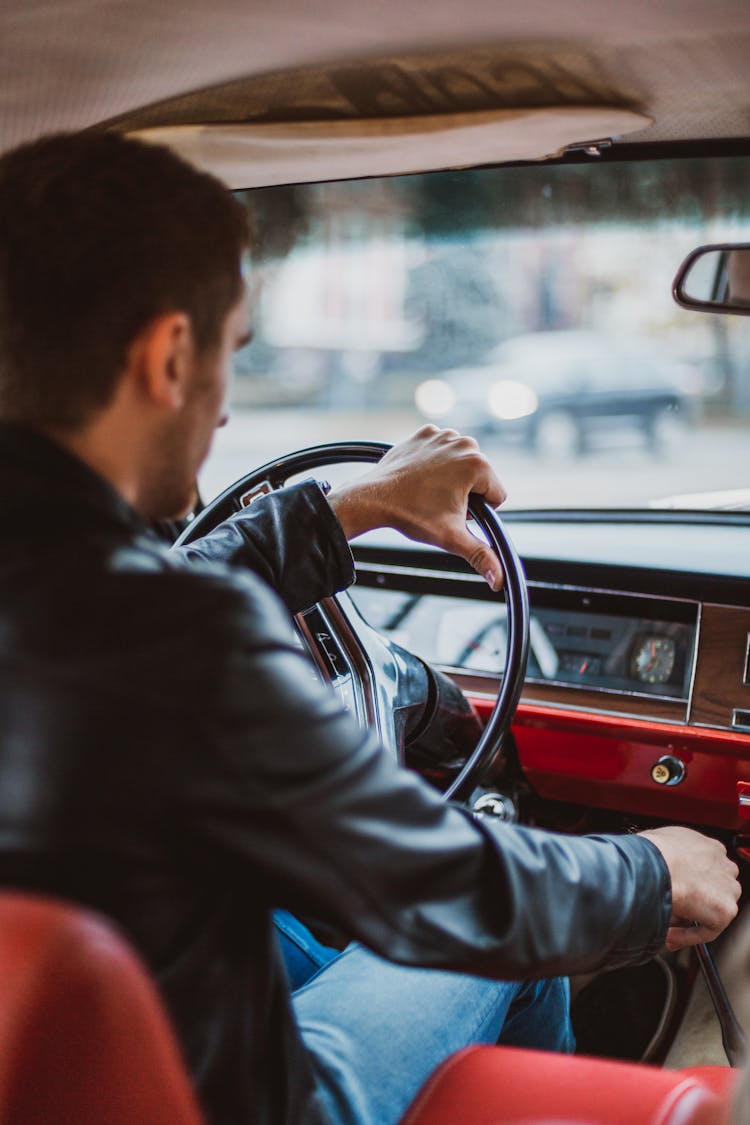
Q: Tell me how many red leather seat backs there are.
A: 2